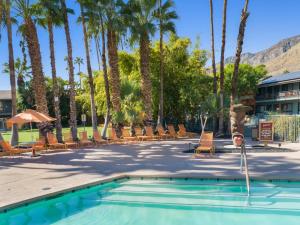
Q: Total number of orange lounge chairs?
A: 14